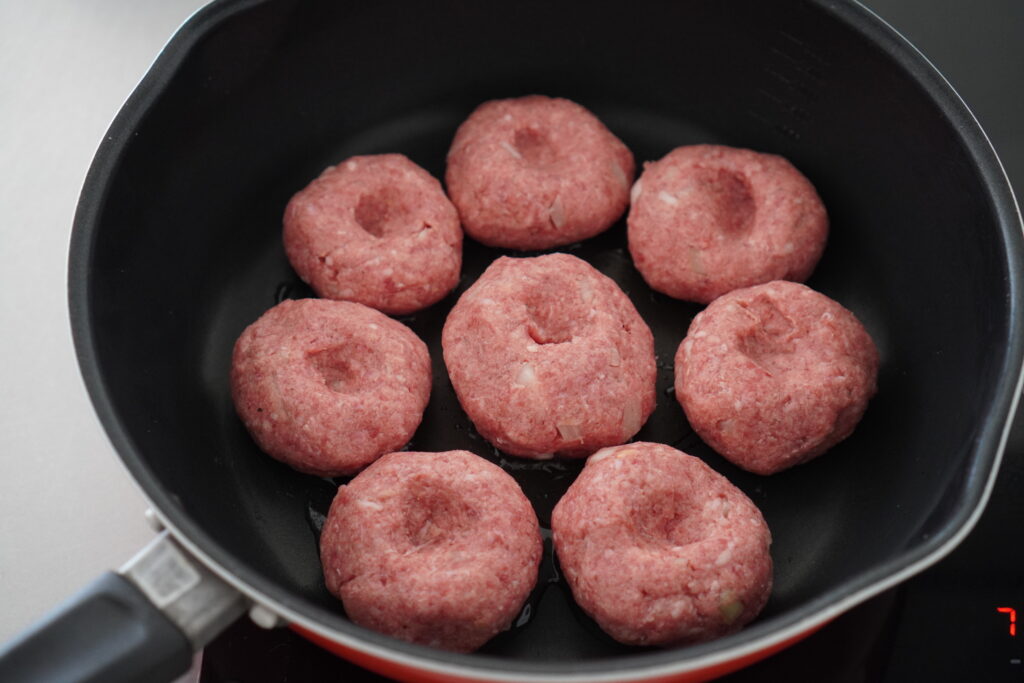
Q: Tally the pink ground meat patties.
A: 8